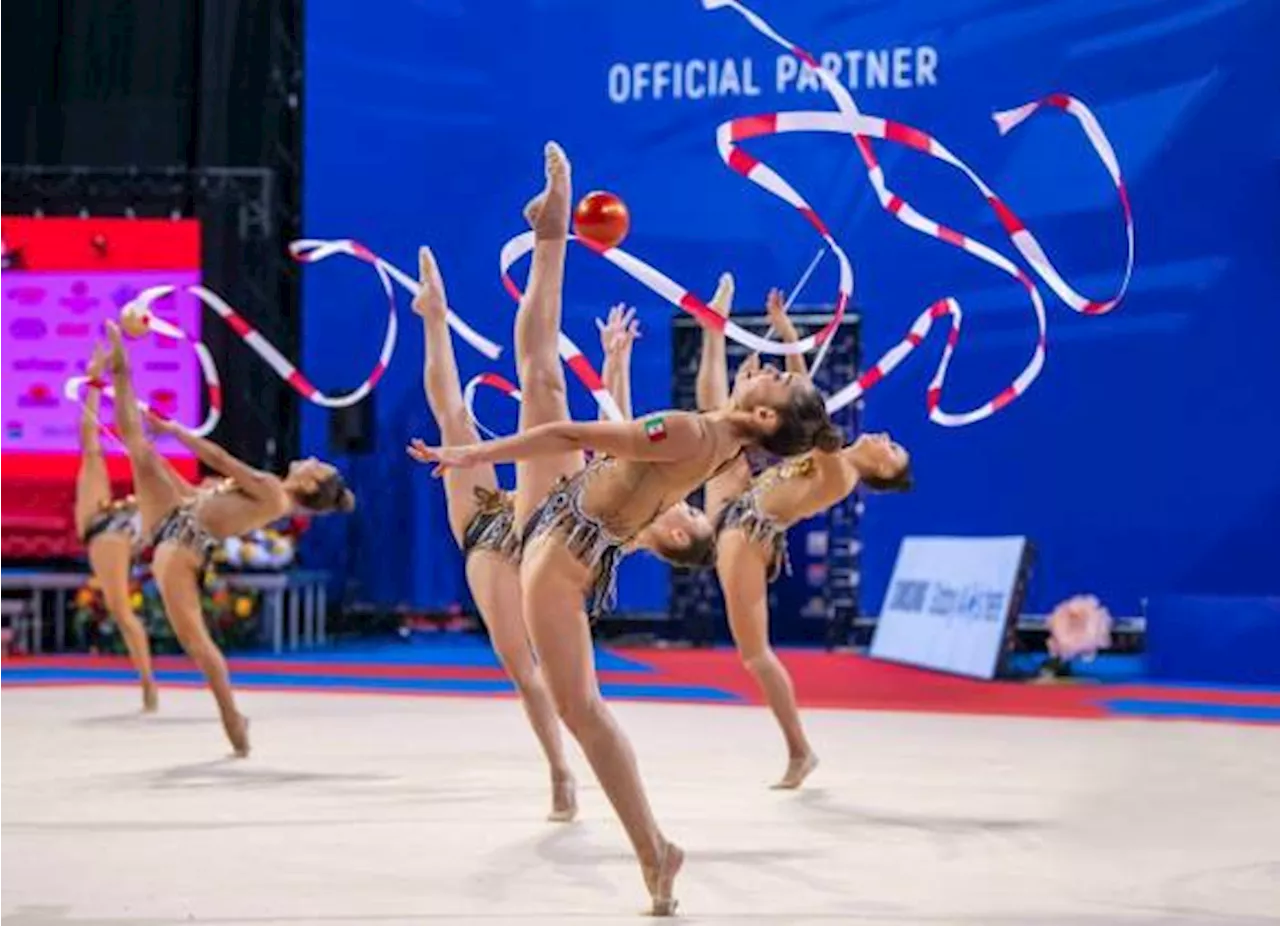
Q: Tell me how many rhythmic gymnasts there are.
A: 5